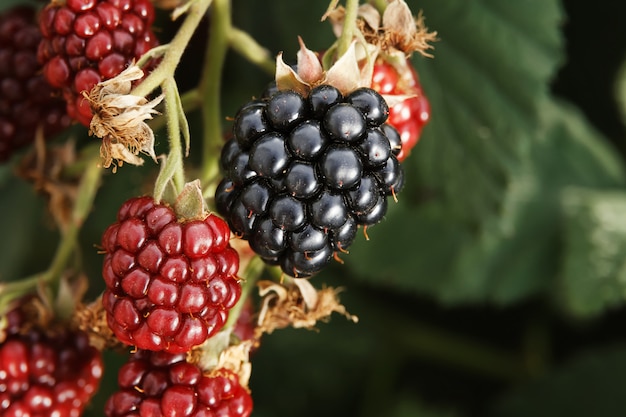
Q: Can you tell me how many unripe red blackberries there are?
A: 6